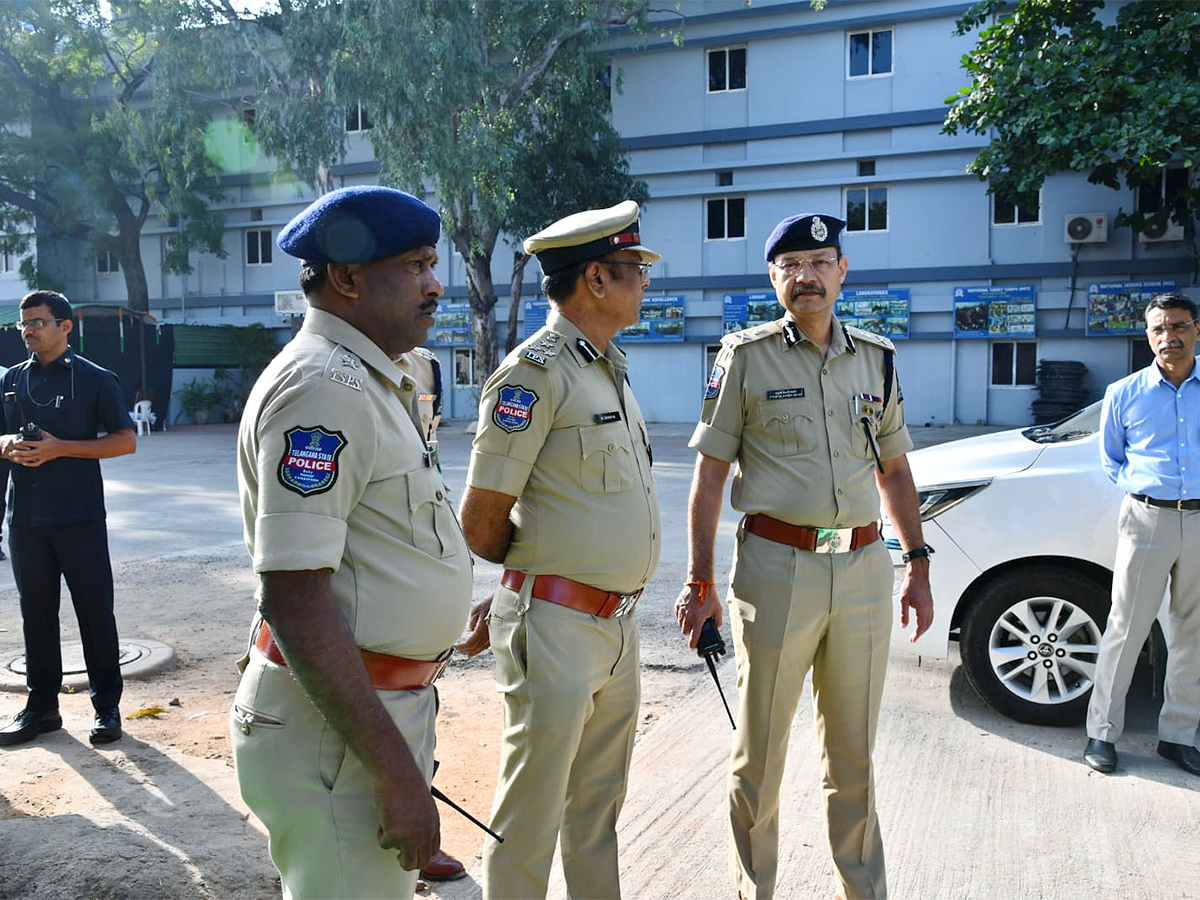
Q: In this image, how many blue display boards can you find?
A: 7